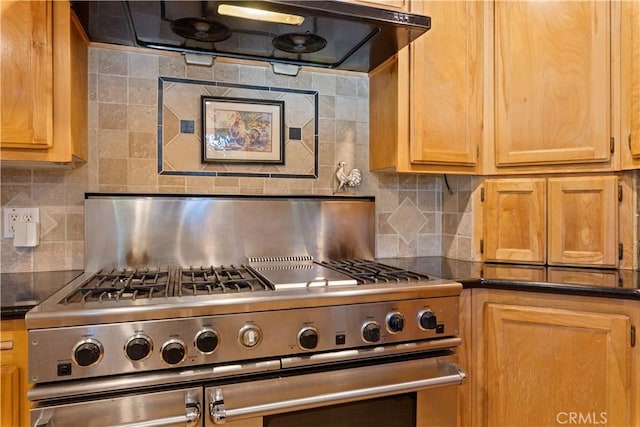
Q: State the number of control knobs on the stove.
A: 9